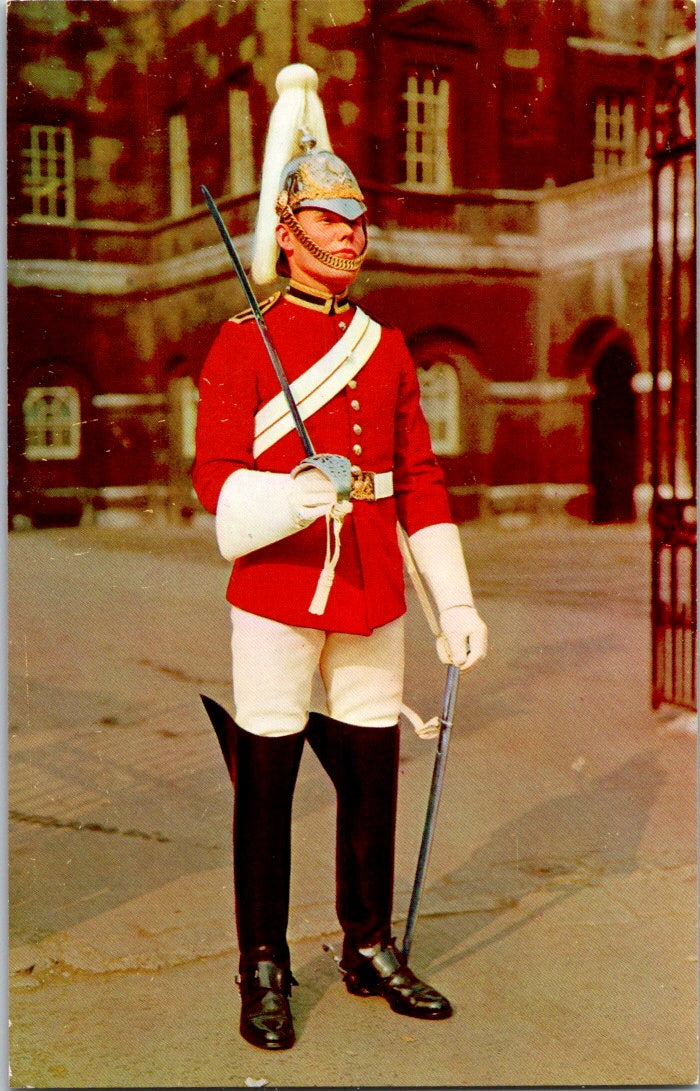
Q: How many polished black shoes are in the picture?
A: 2